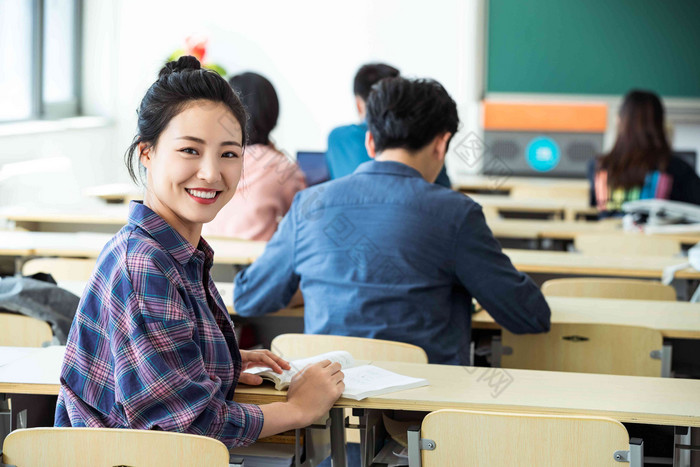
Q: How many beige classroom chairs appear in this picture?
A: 8